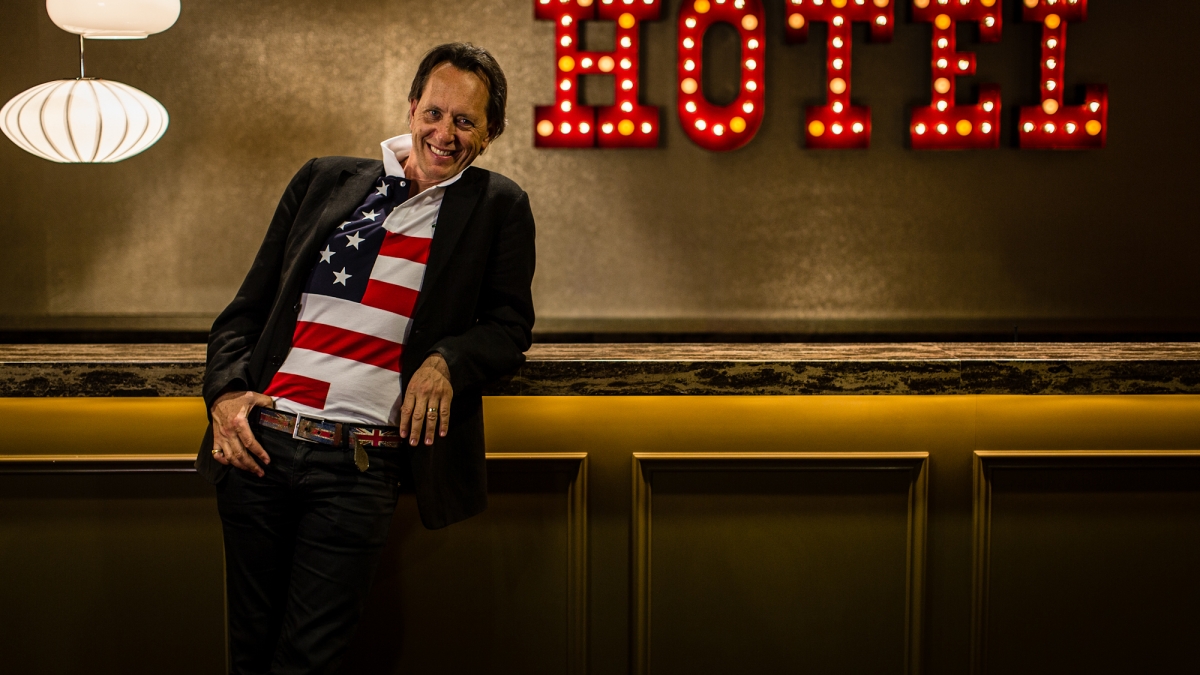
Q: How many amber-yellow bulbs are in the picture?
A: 12